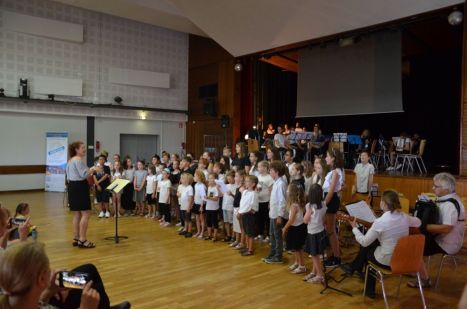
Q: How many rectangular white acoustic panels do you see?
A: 3